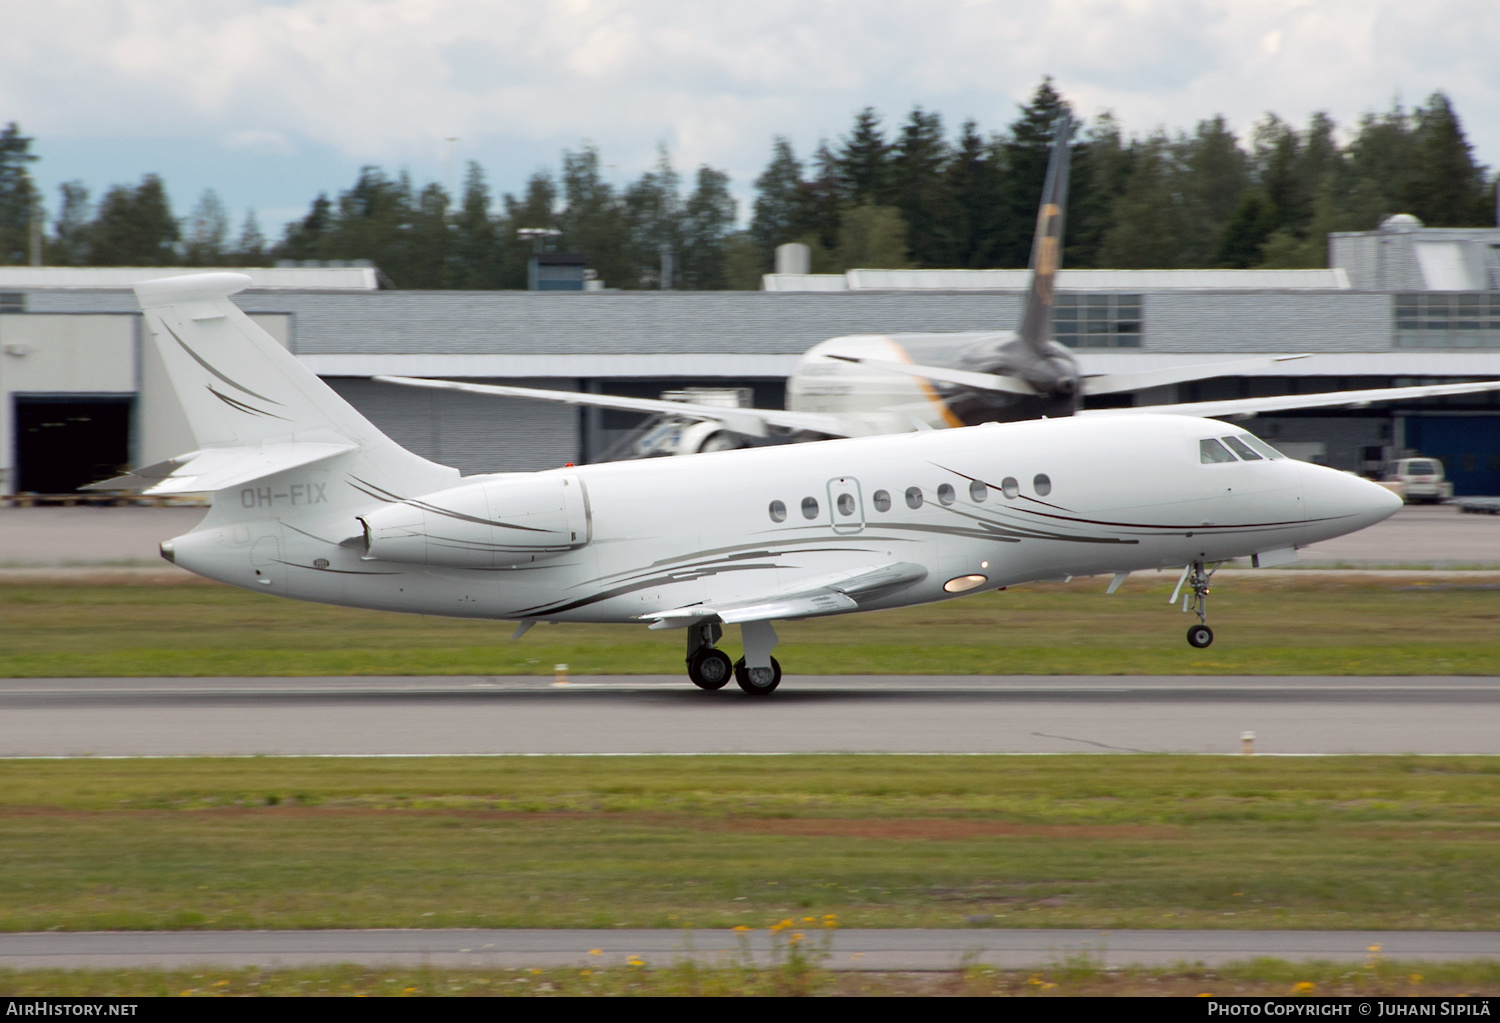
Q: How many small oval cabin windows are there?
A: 9